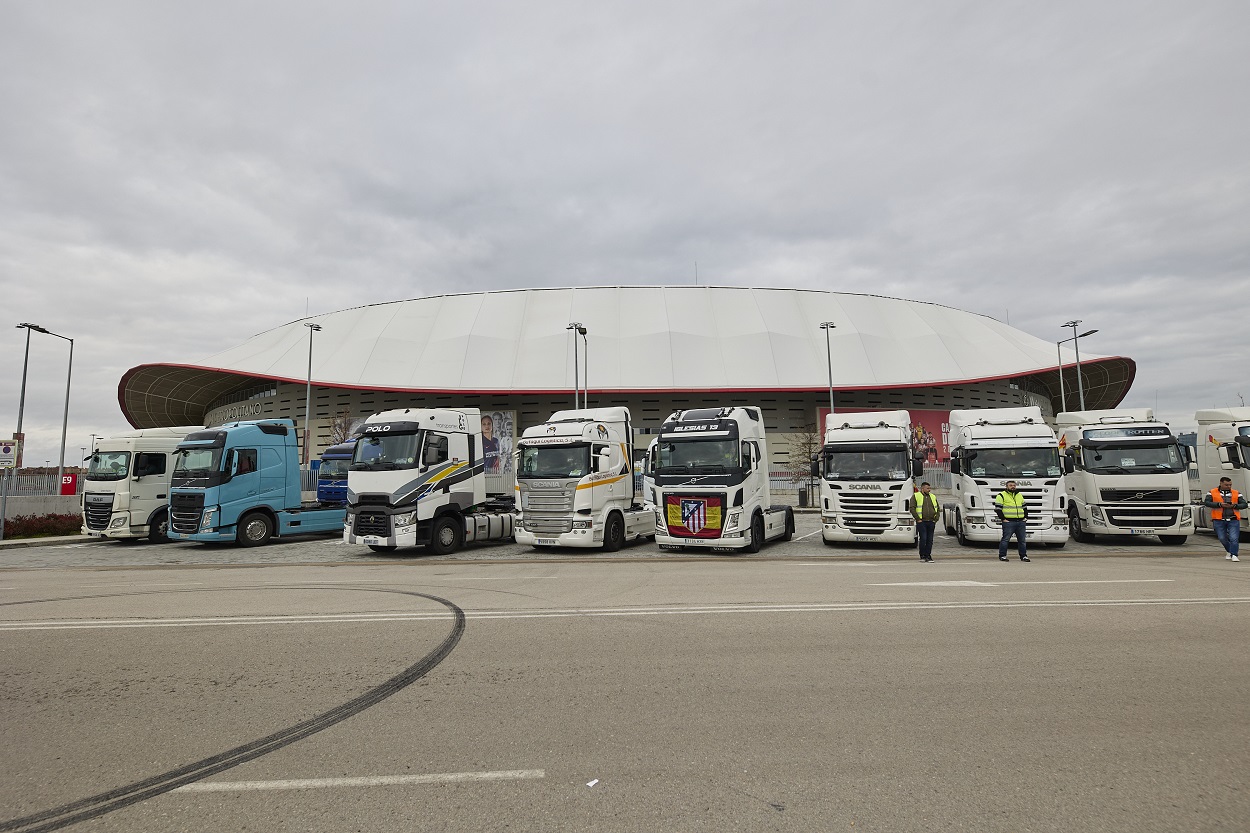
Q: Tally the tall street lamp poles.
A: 8